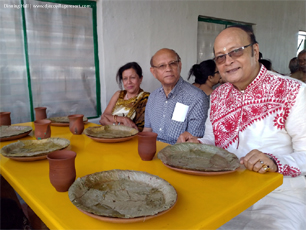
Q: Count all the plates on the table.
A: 6